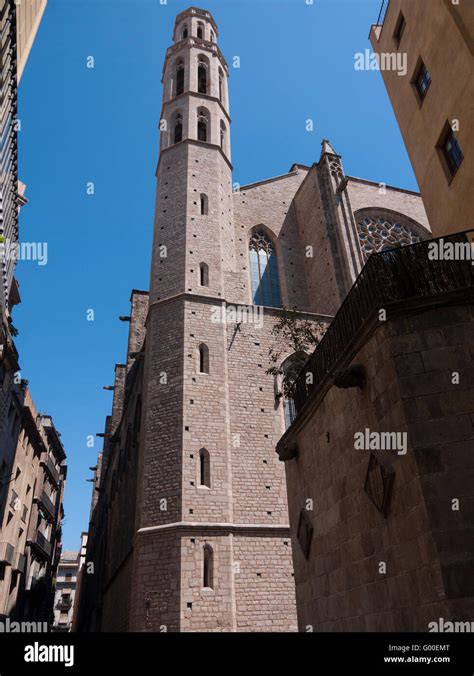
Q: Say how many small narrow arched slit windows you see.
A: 5